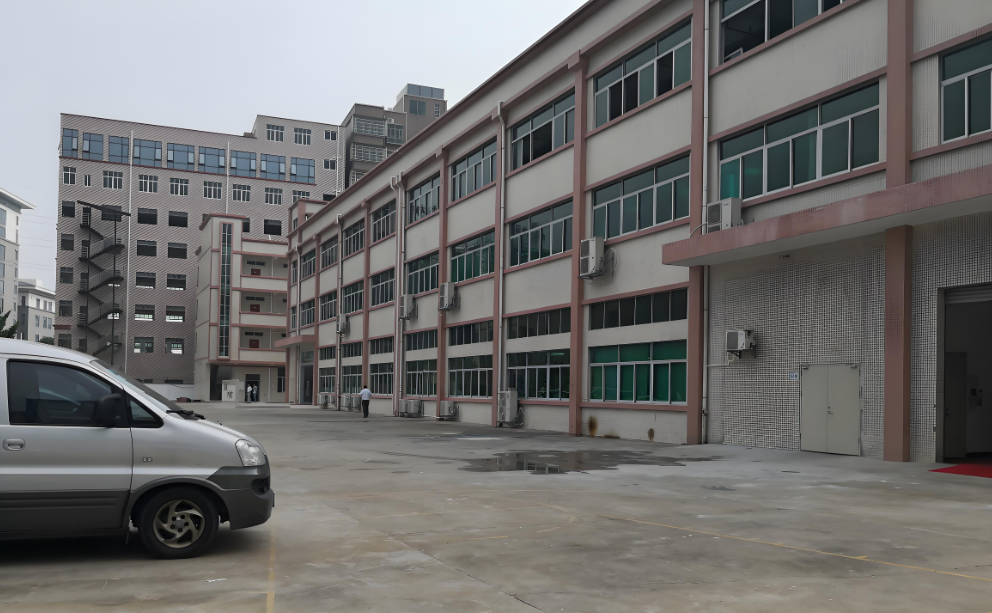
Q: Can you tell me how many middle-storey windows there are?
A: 11